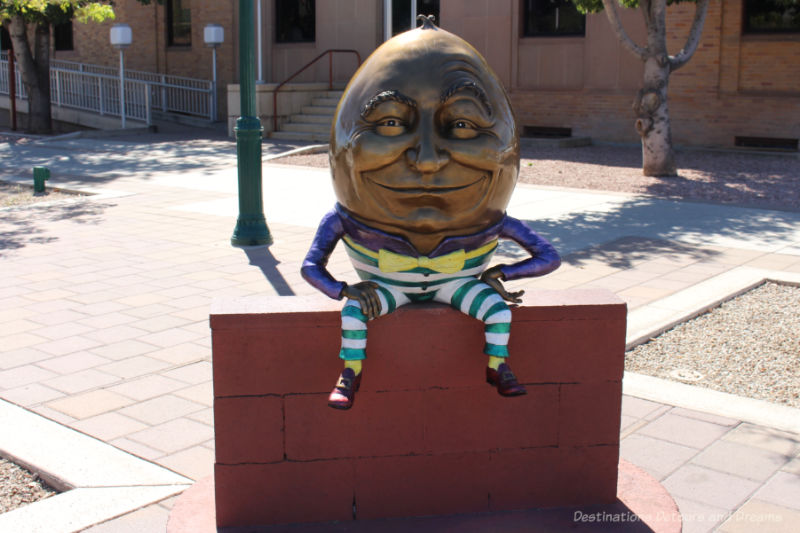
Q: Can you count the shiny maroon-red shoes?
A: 2